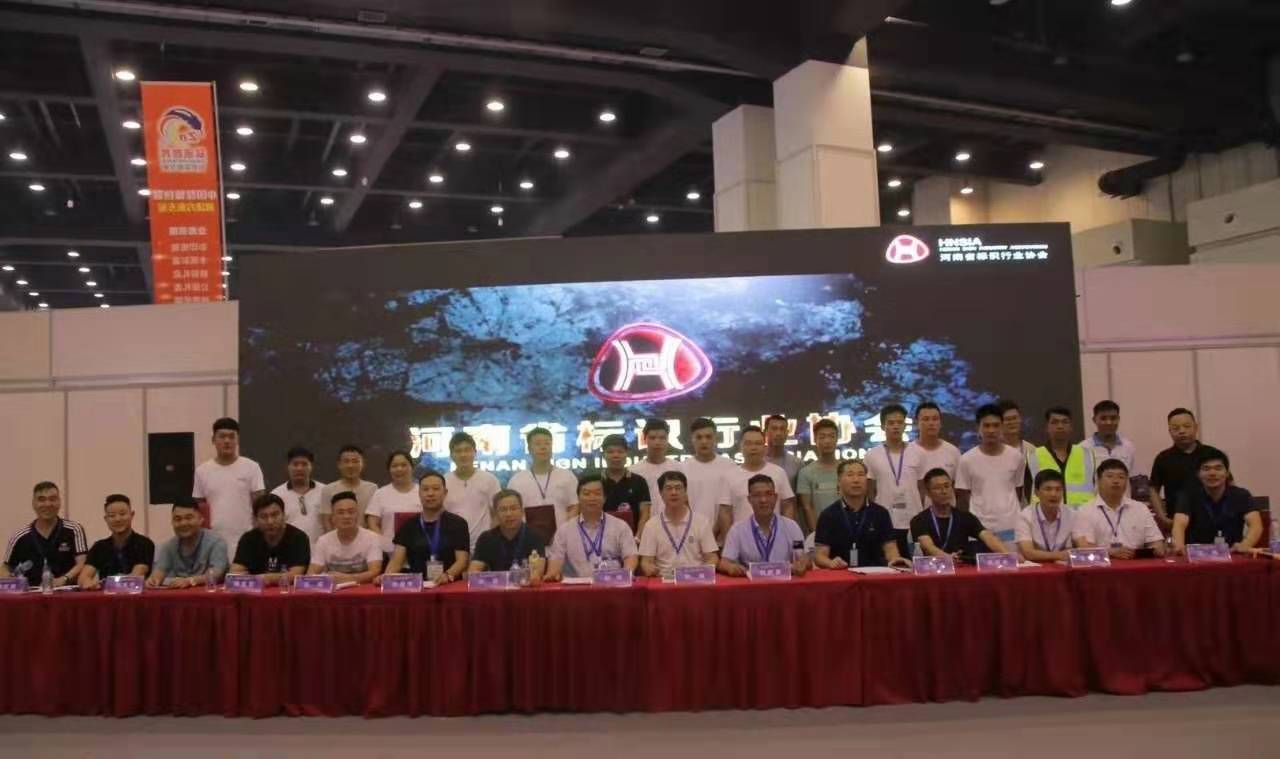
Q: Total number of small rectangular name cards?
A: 13